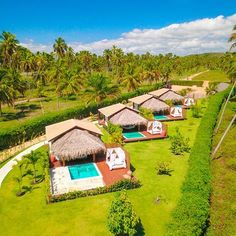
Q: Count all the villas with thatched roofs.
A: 4